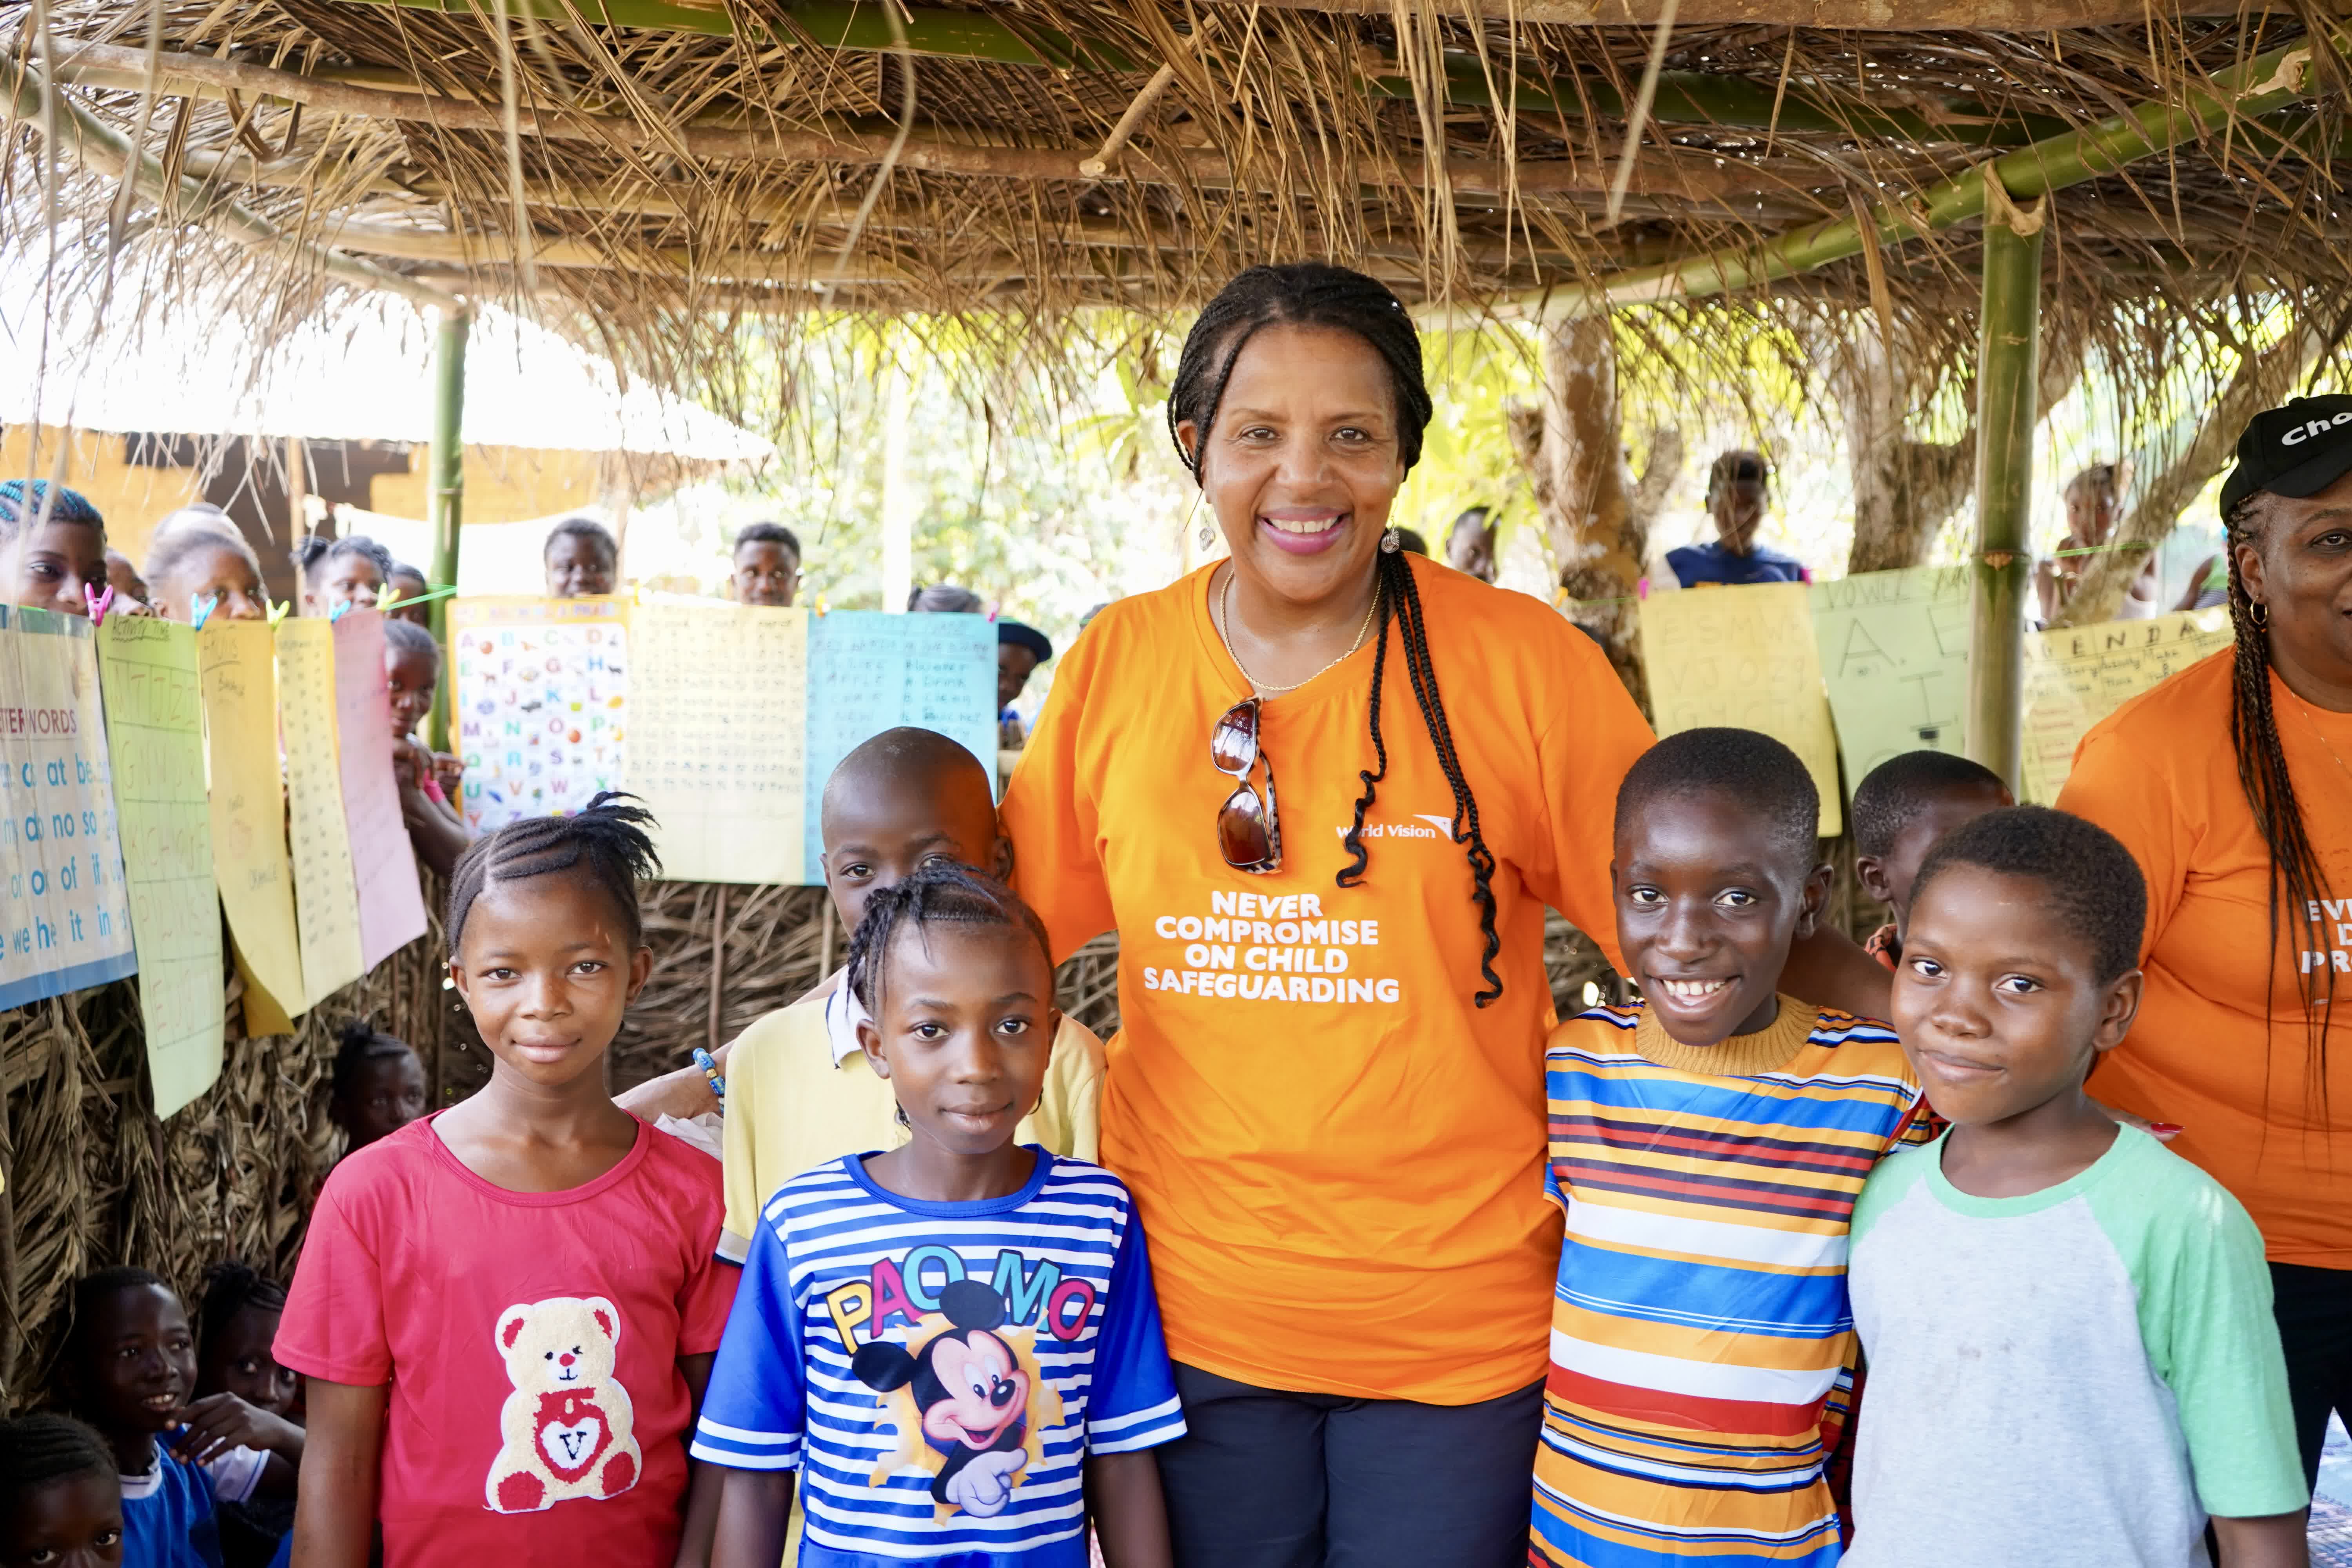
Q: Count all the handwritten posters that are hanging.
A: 9